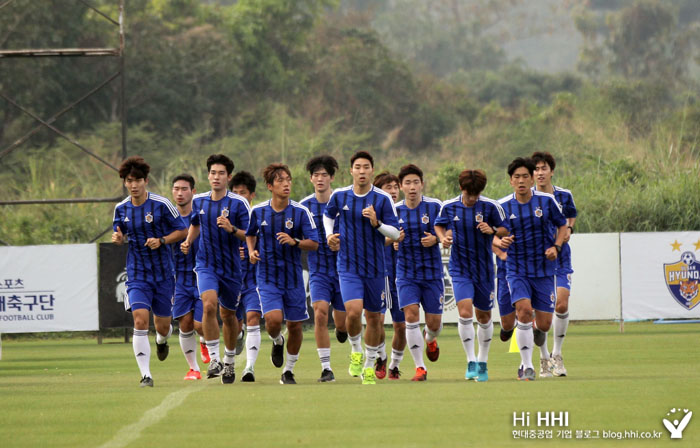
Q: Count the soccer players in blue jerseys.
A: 12